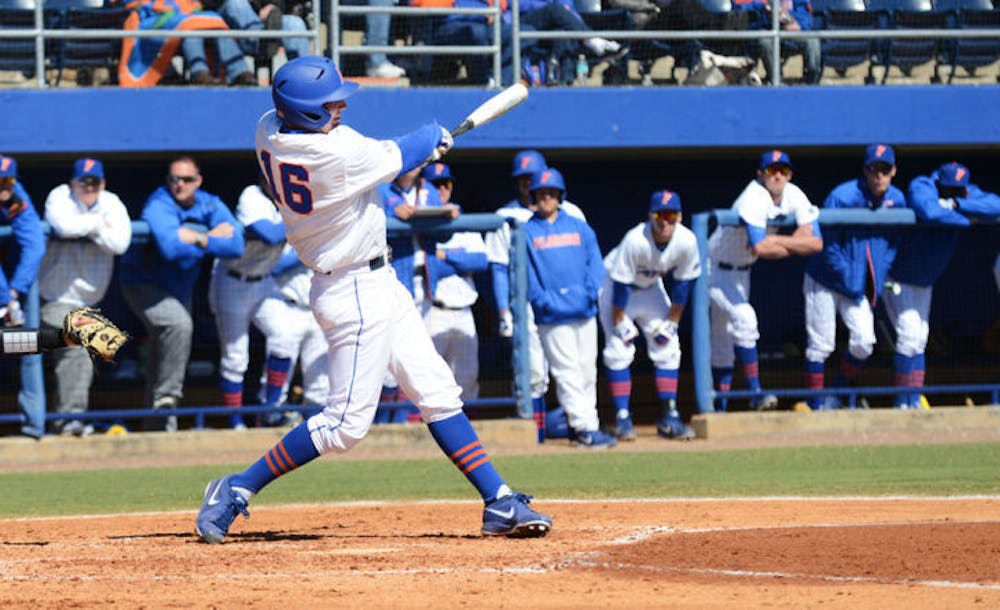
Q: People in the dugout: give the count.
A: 13